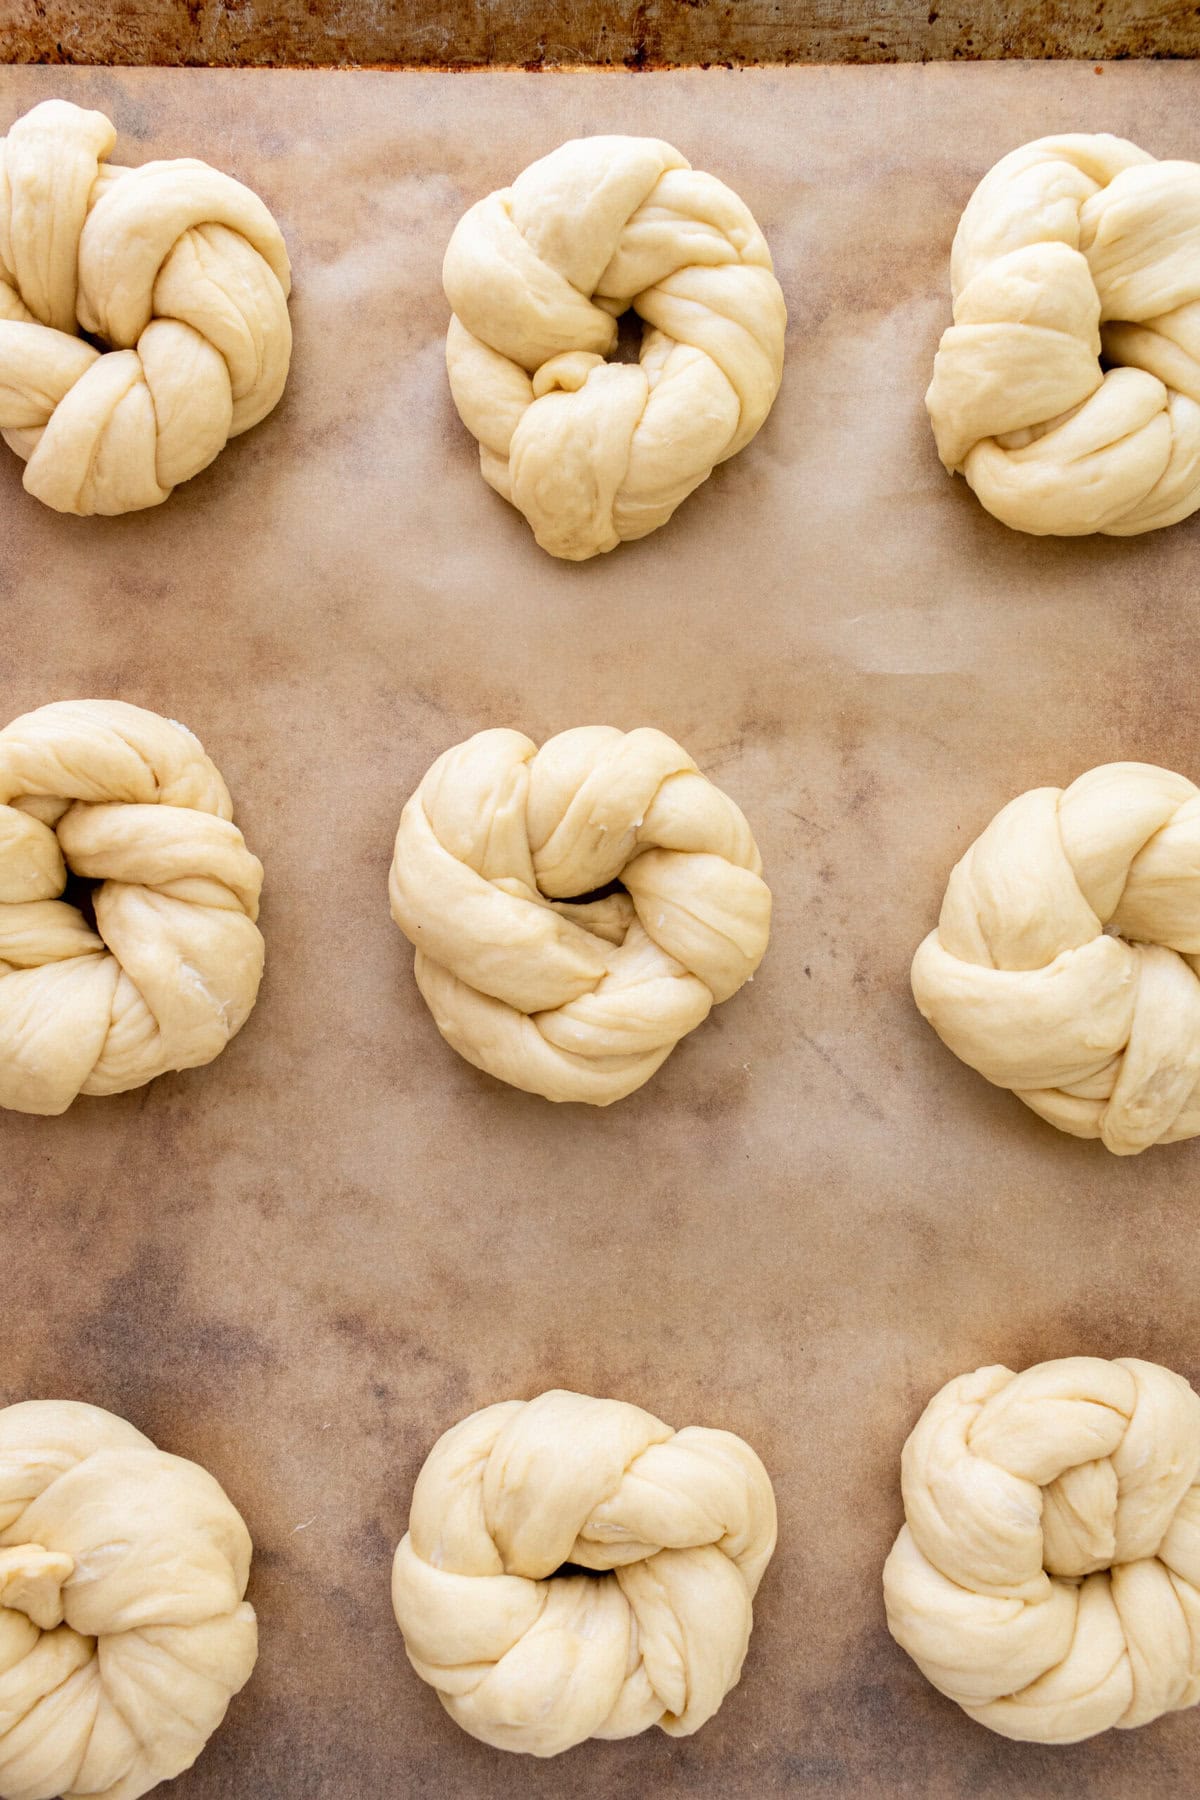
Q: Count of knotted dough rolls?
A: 9